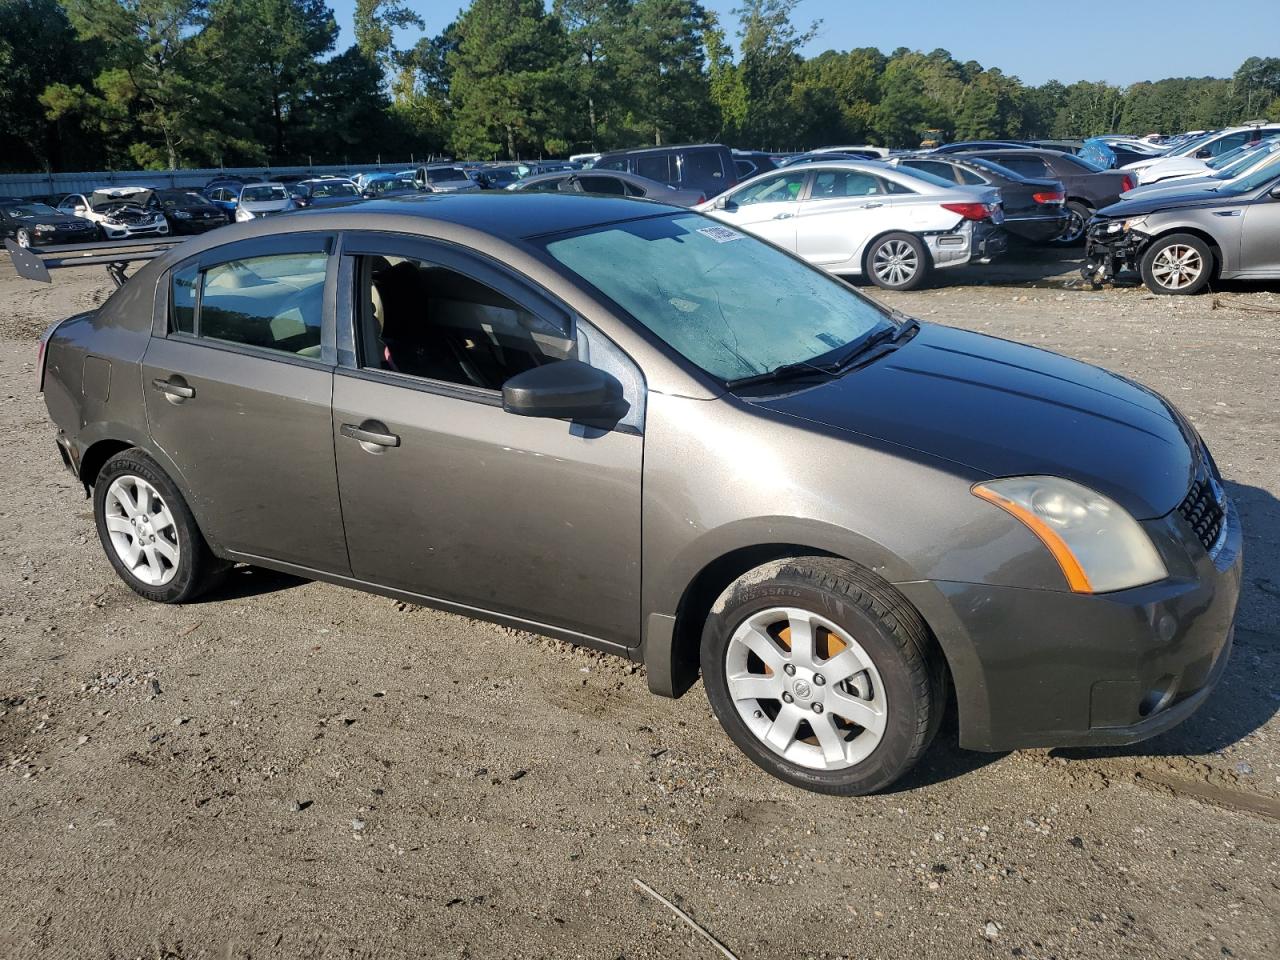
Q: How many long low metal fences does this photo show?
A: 1